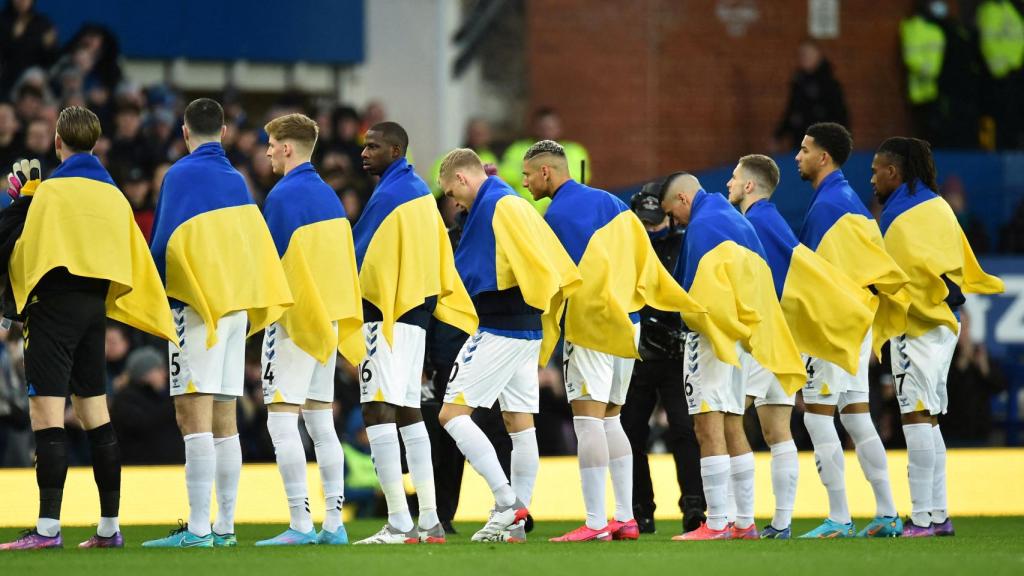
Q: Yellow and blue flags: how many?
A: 10